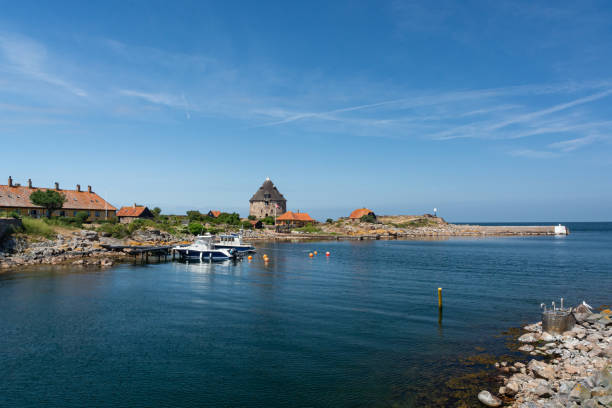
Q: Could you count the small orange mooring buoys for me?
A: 6